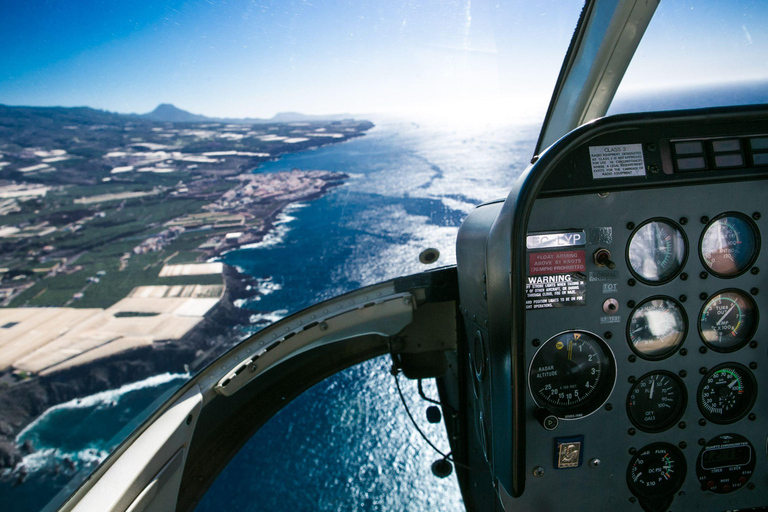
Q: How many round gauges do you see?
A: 9